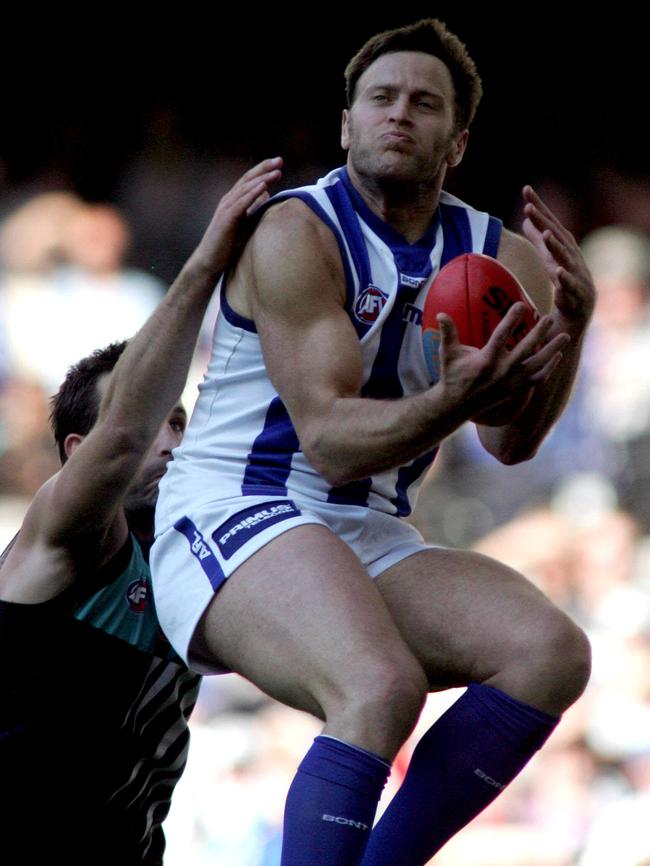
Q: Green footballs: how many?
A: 0